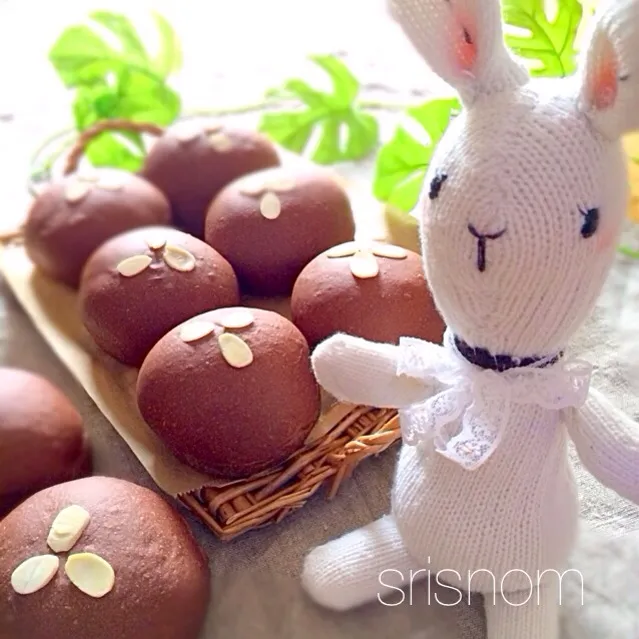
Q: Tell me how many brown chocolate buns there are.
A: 8